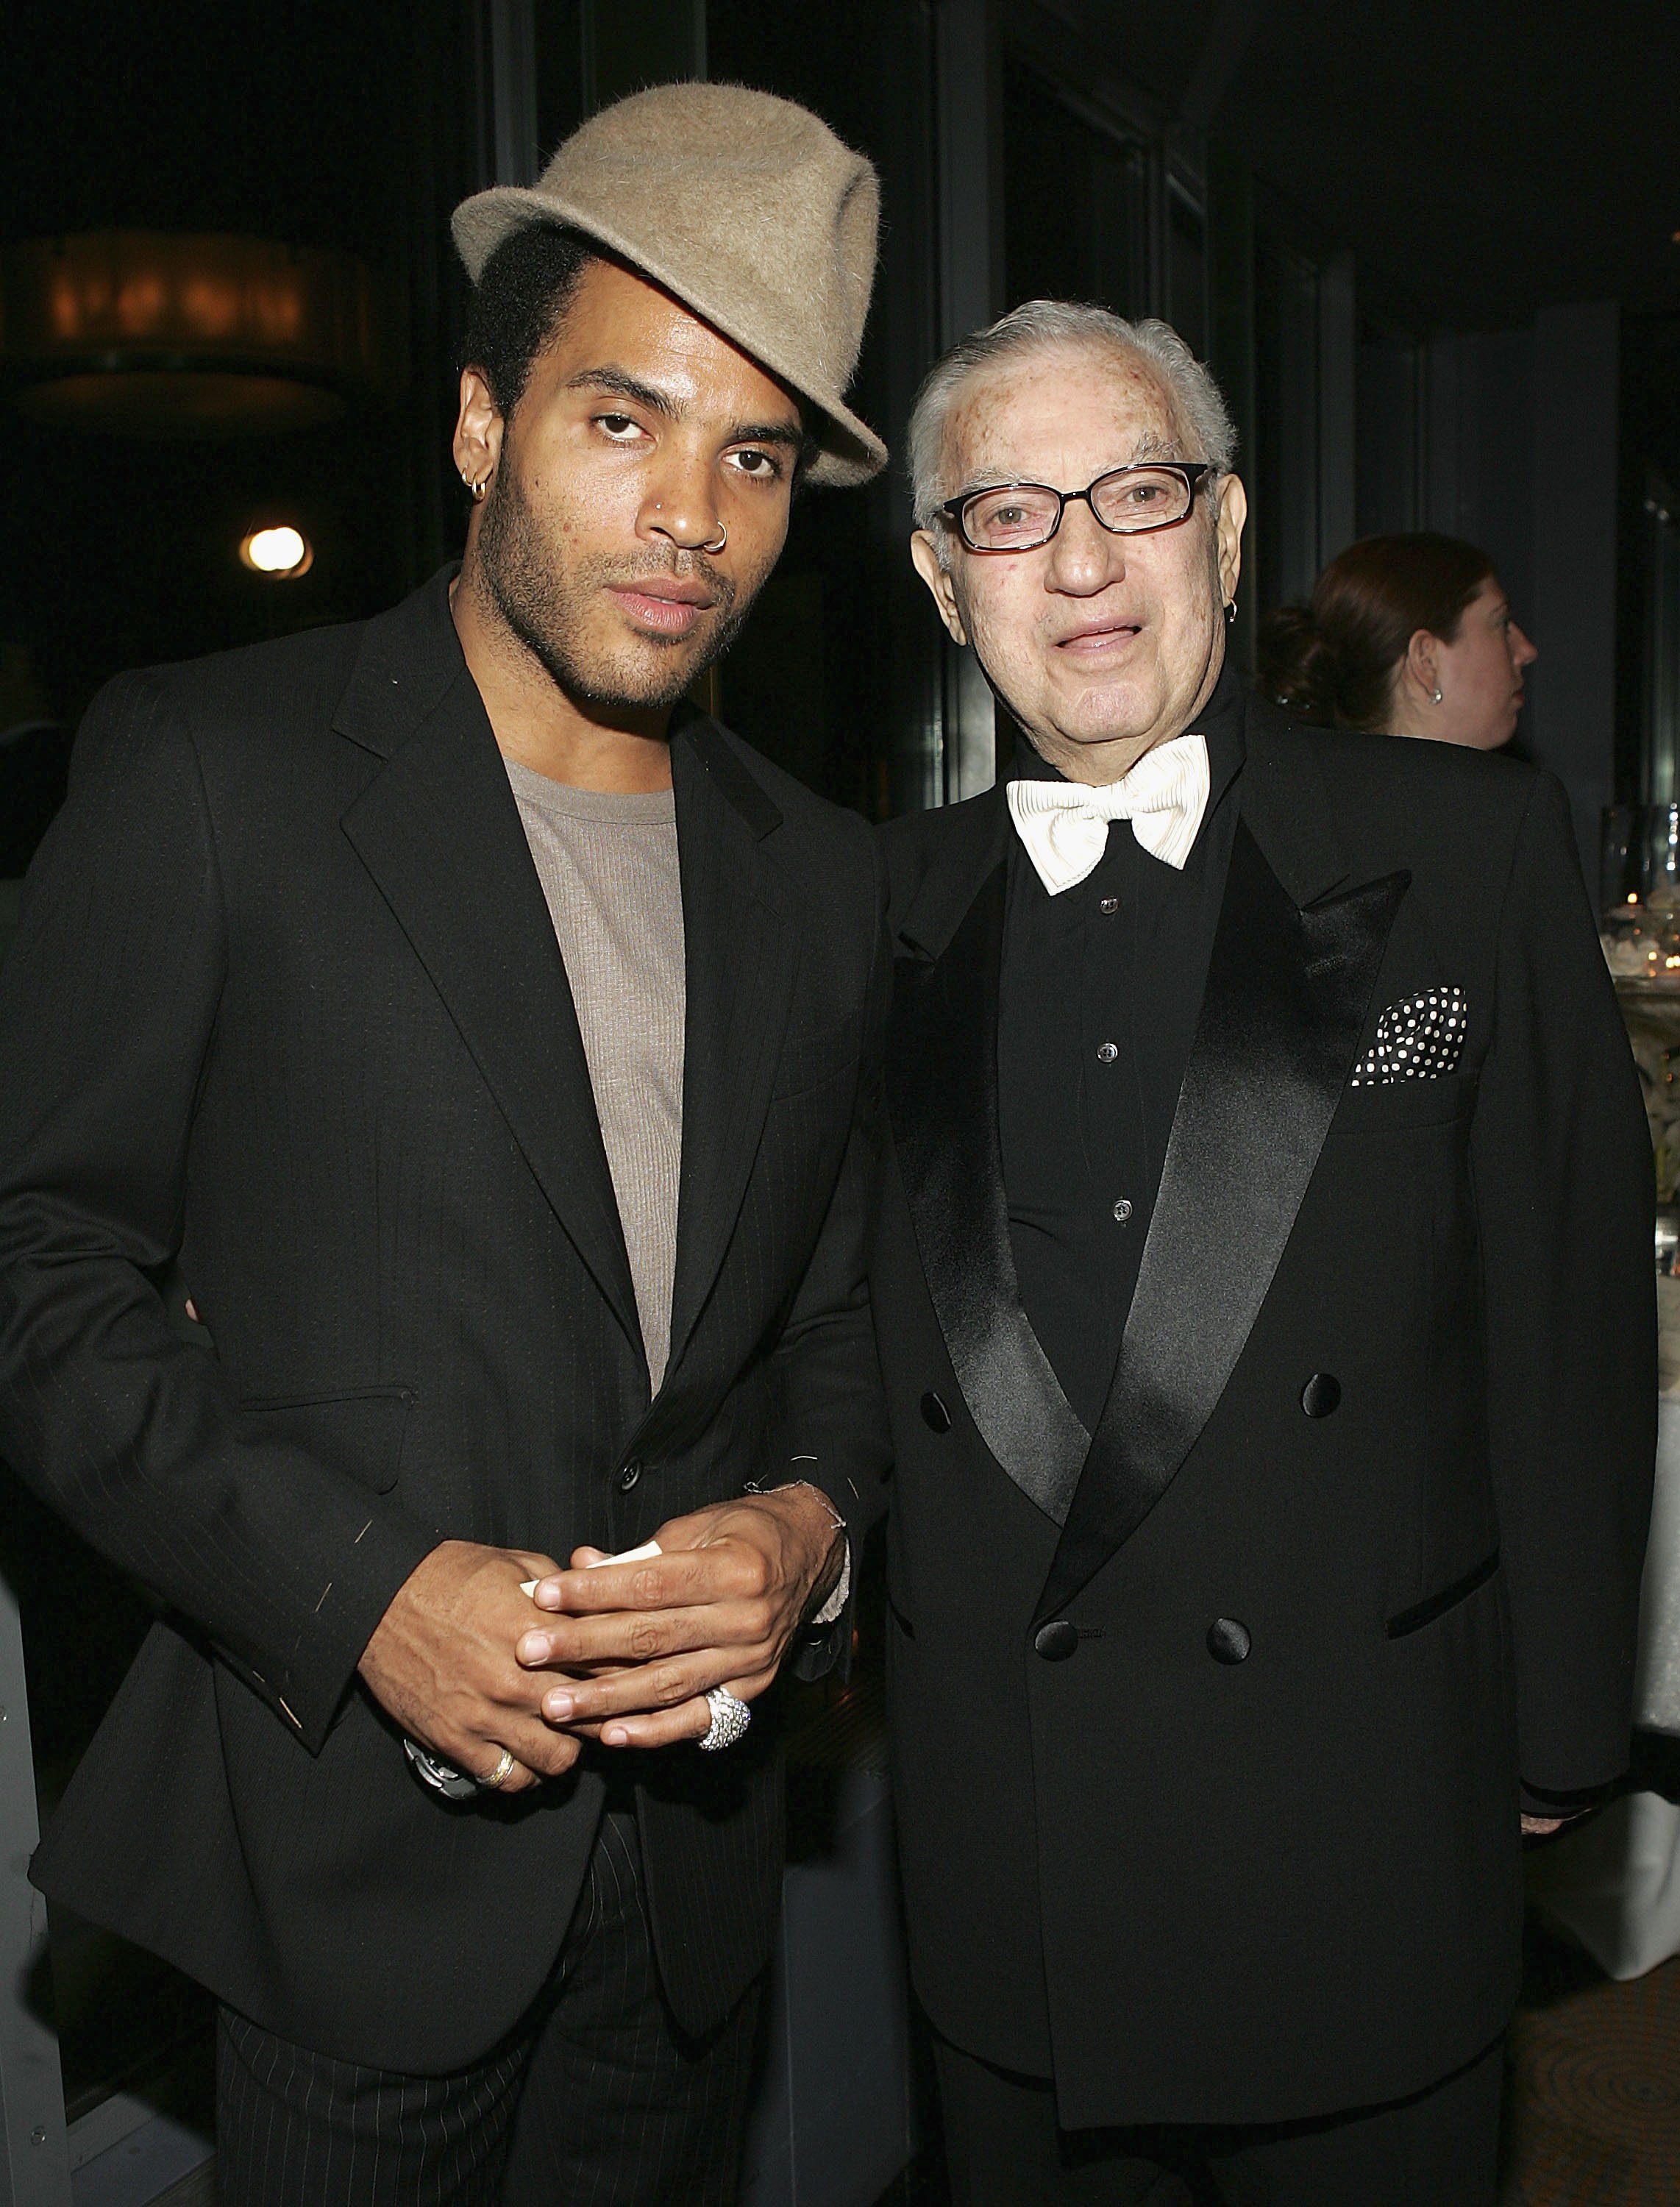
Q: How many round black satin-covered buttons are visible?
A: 4